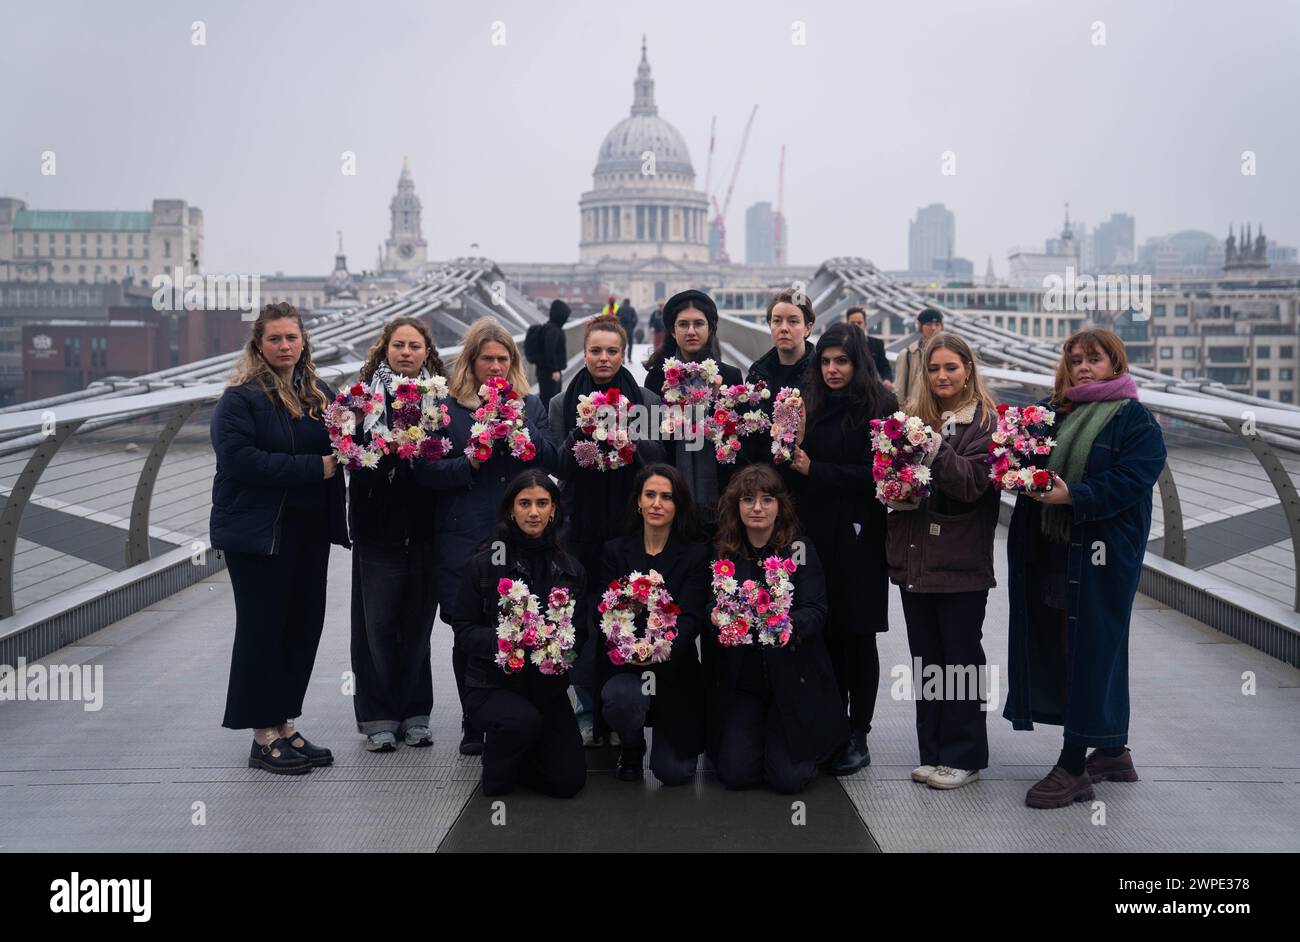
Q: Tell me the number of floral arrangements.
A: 12